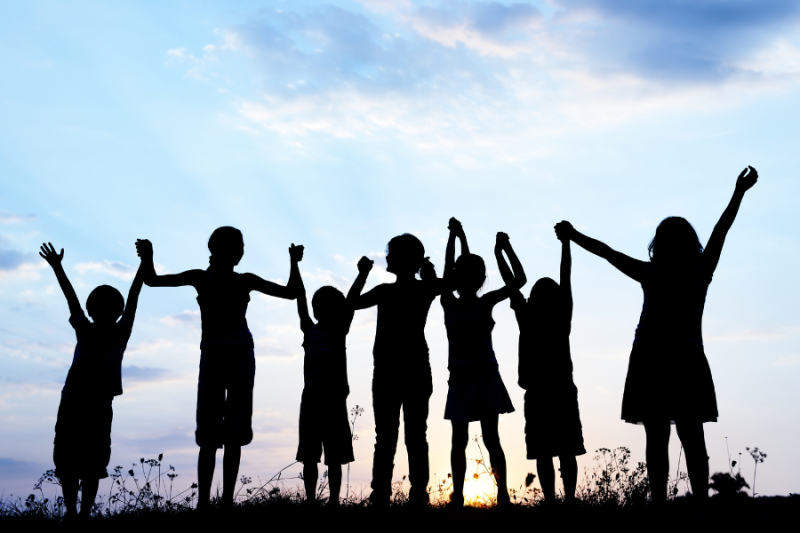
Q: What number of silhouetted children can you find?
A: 7